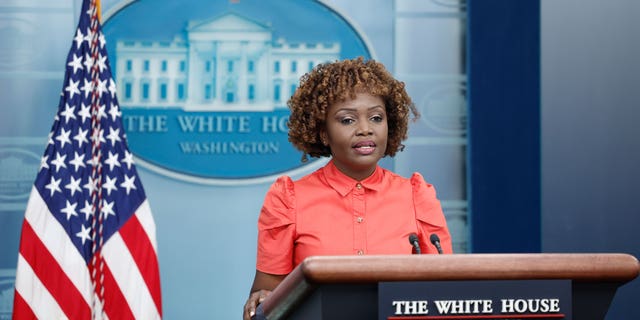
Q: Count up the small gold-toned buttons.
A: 3